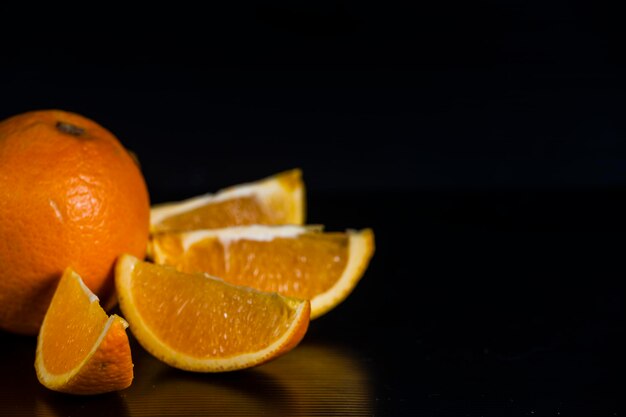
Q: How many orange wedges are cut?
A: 4